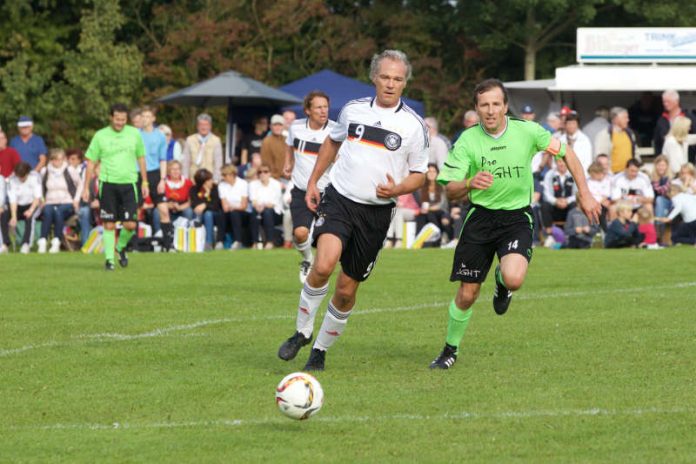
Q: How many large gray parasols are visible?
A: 1